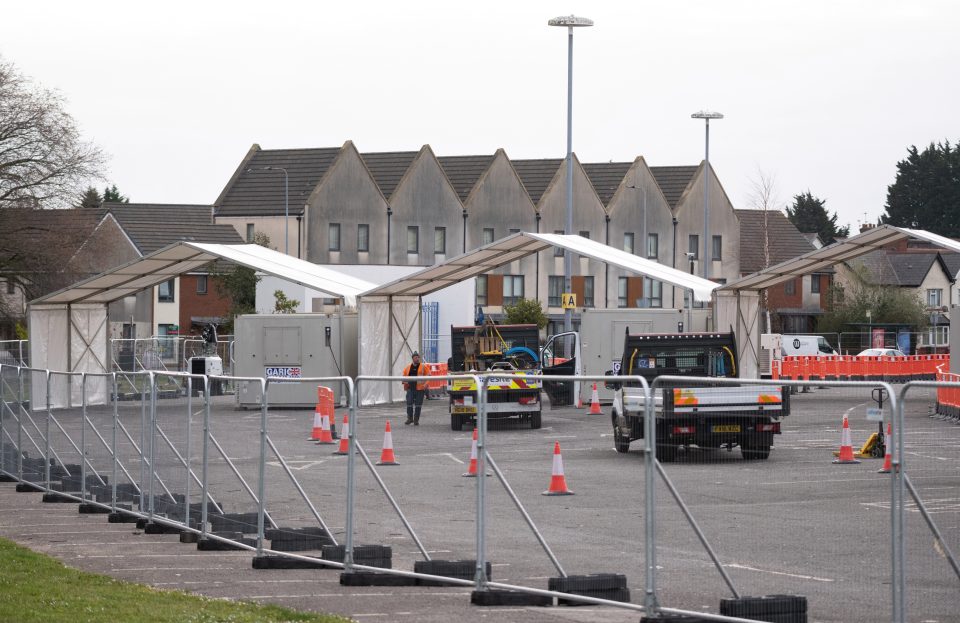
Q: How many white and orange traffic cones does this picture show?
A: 9